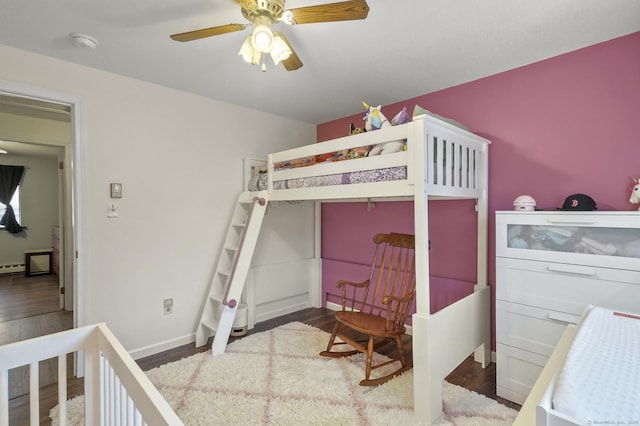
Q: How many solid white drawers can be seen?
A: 3